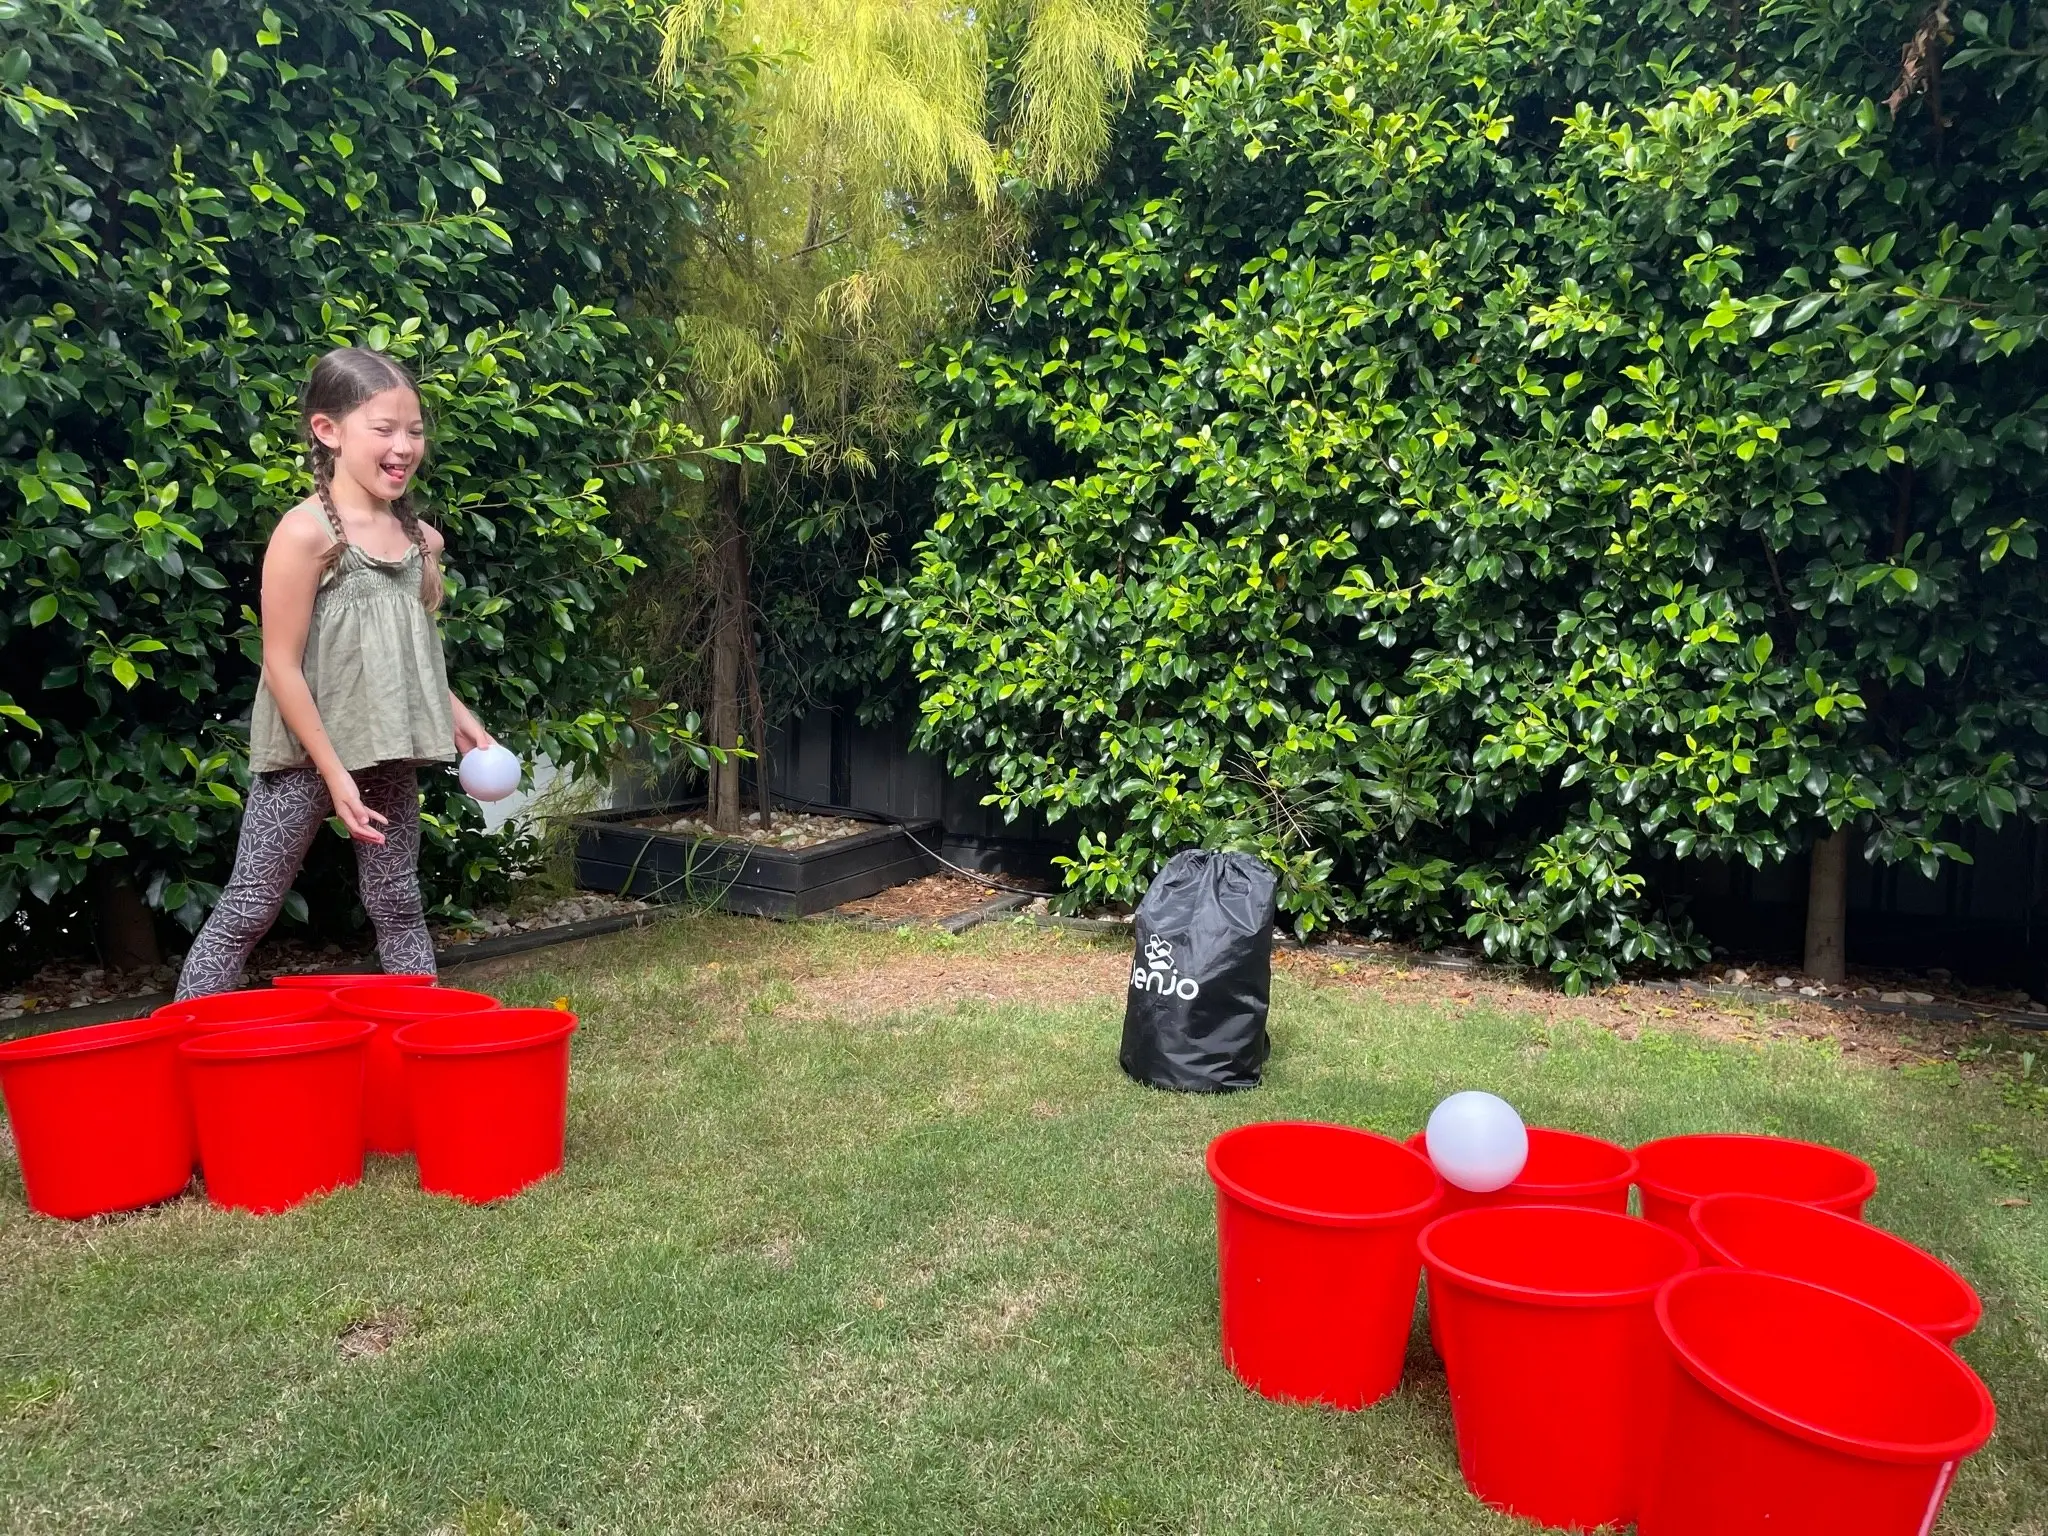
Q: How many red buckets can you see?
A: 12